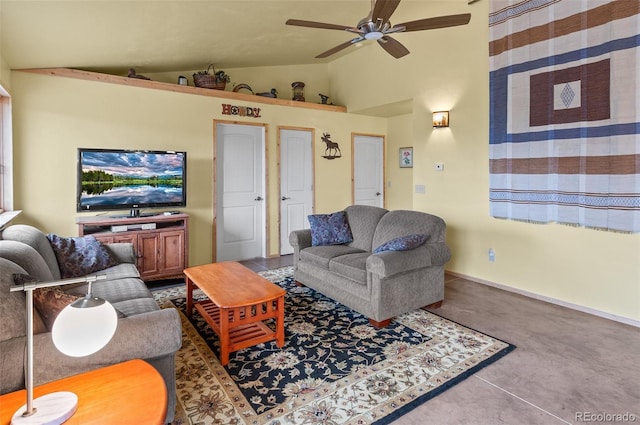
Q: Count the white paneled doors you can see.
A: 3